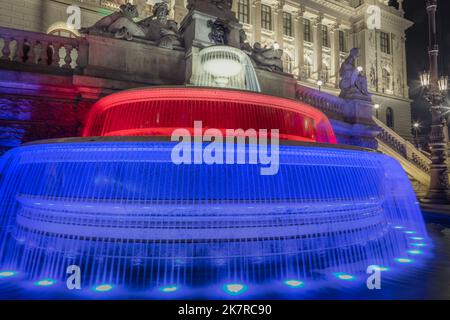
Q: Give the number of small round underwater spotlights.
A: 14